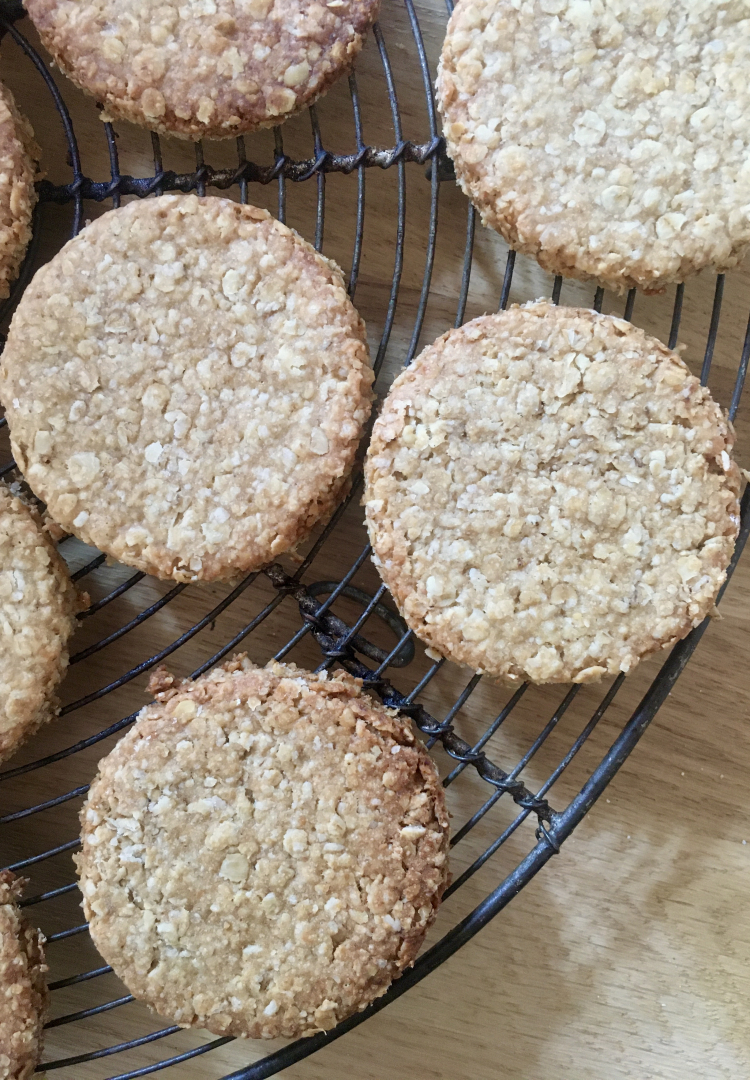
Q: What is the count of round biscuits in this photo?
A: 8